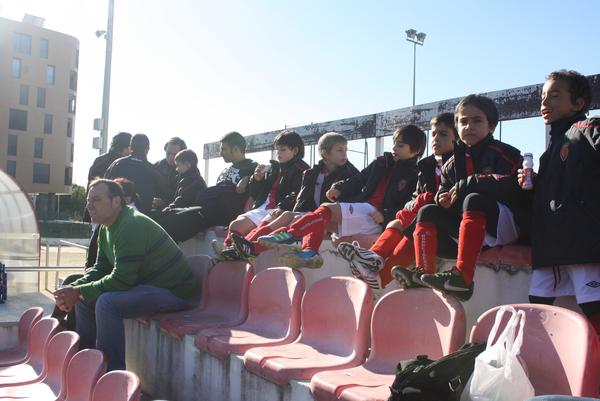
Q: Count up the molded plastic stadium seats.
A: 11